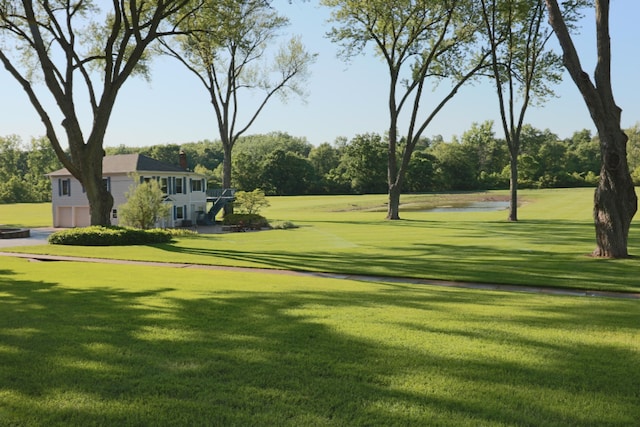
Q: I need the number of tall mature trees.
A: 5